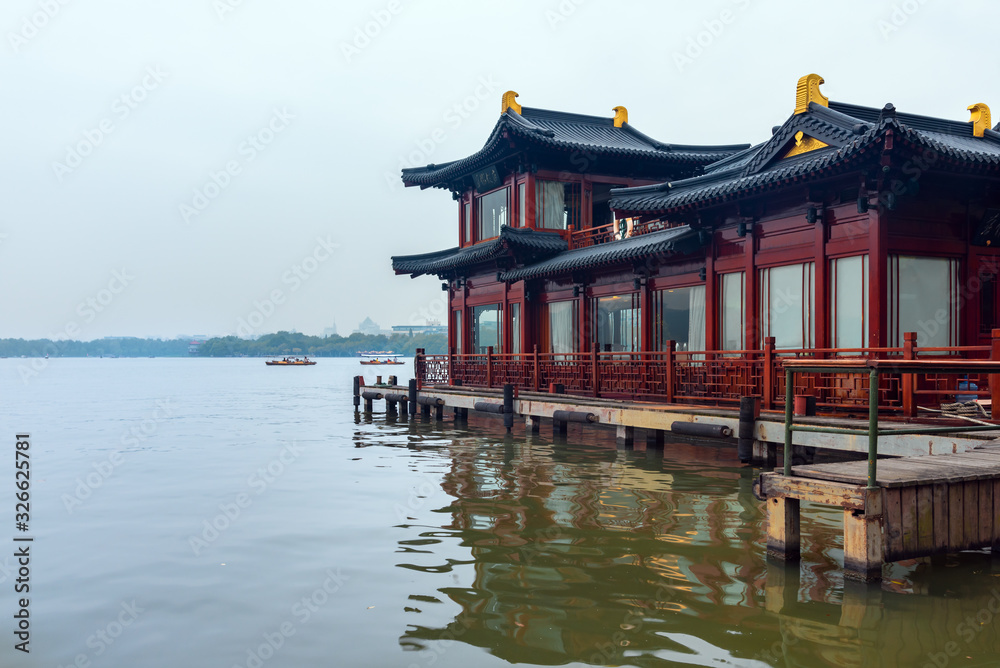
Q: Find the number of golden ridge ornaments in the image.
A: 4